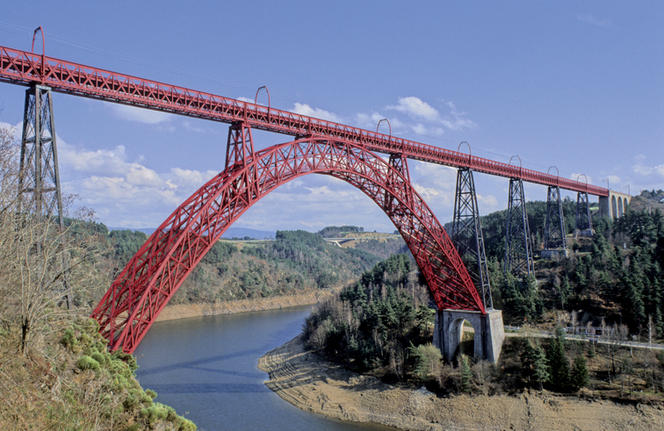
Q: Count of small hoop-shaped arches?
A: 7